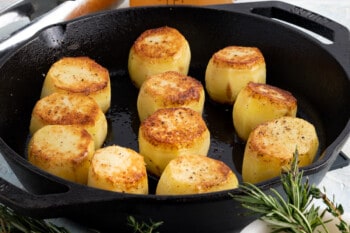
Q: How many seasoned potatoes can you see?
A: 11